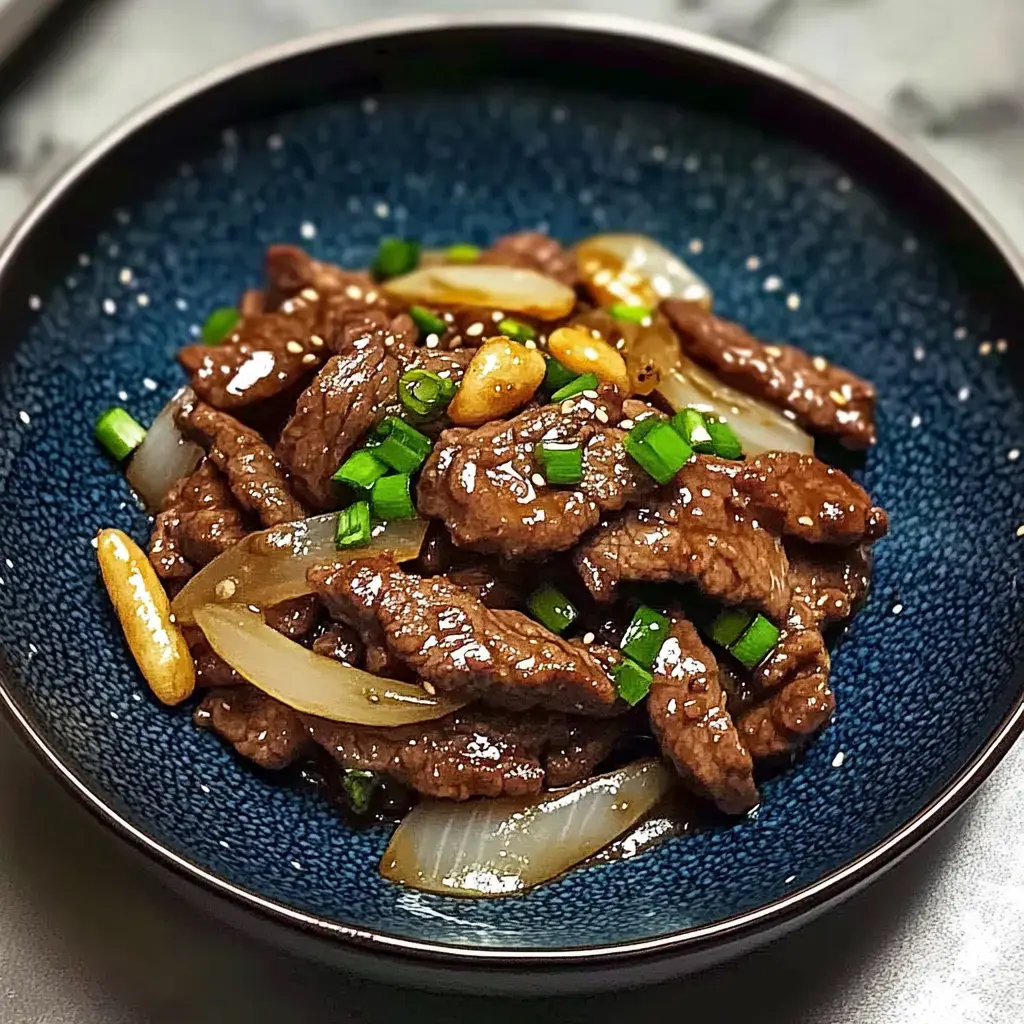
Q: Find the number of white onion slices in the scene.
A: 7